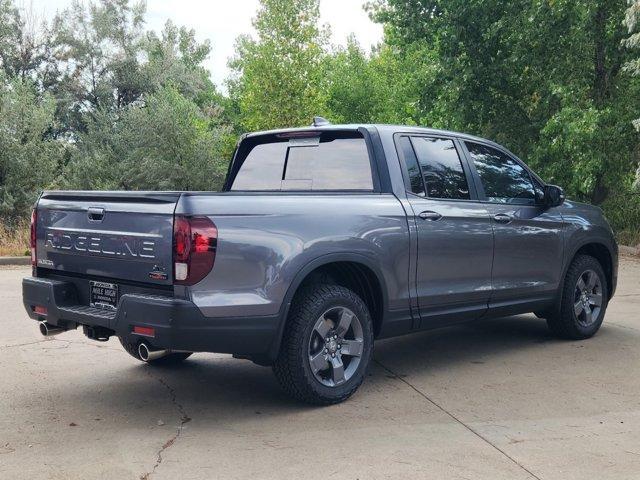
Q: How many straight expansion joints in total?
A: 1